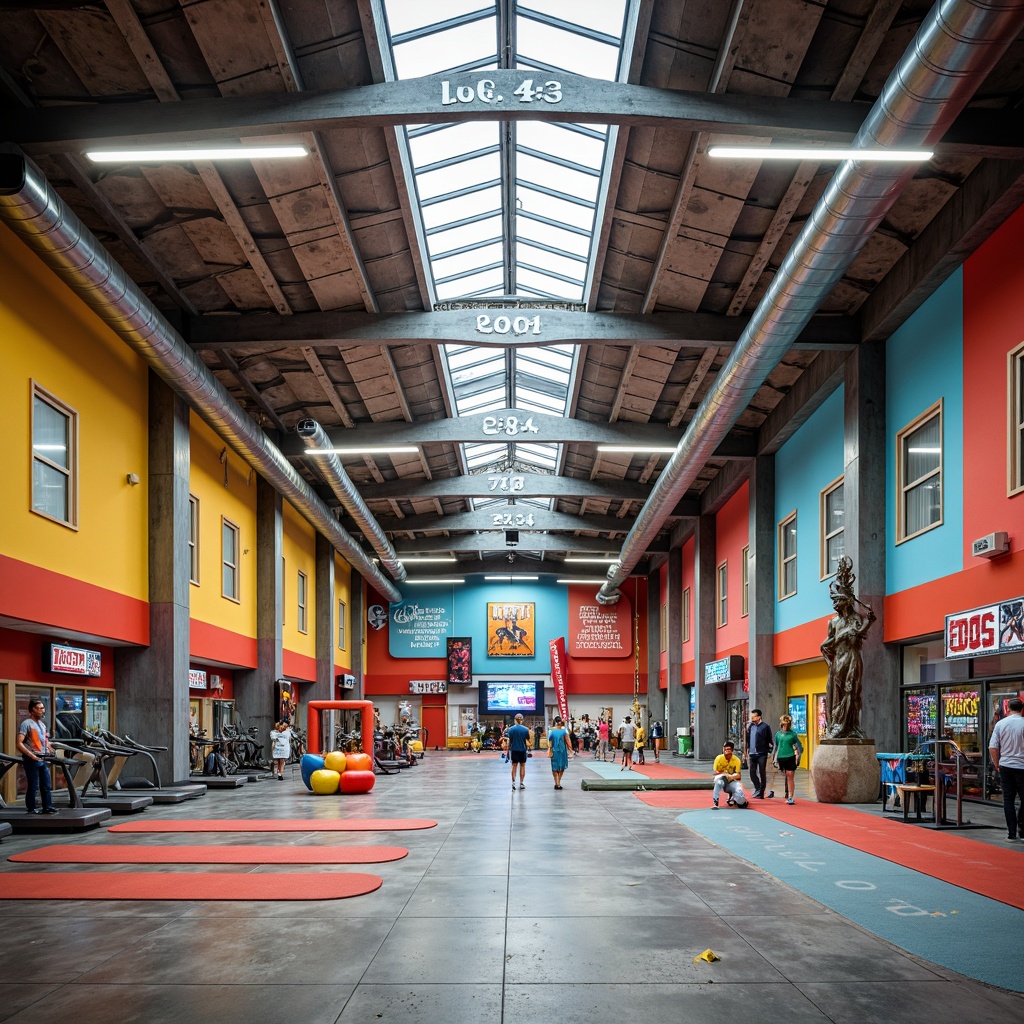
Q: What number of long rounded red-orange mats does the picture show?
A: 3